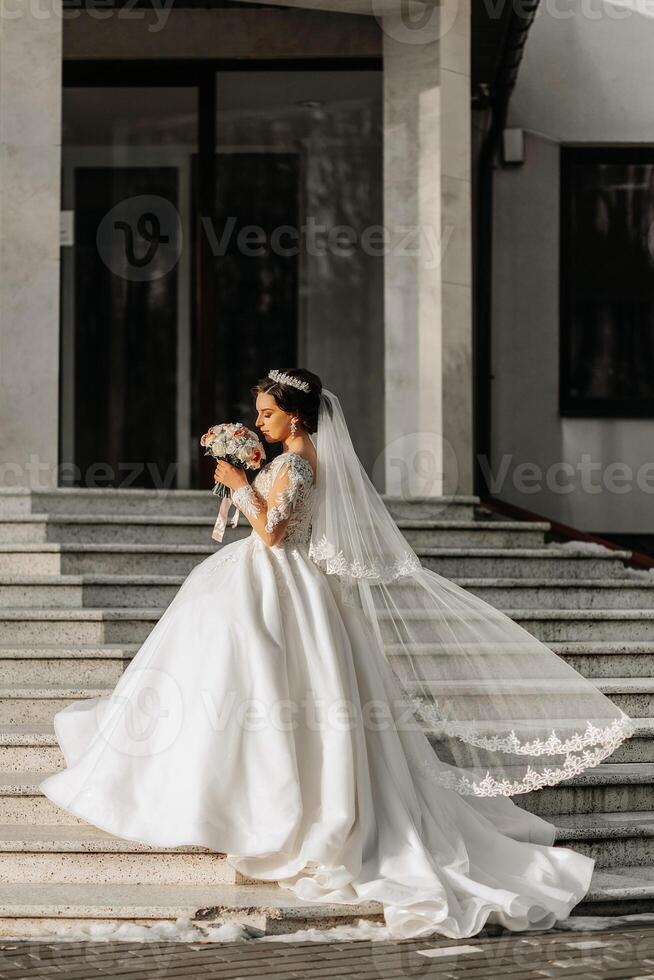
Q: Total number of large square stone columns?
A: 2